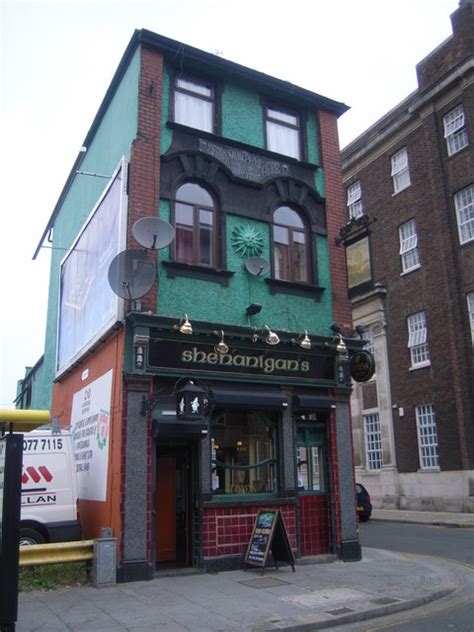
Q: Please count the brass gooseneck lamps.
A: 5